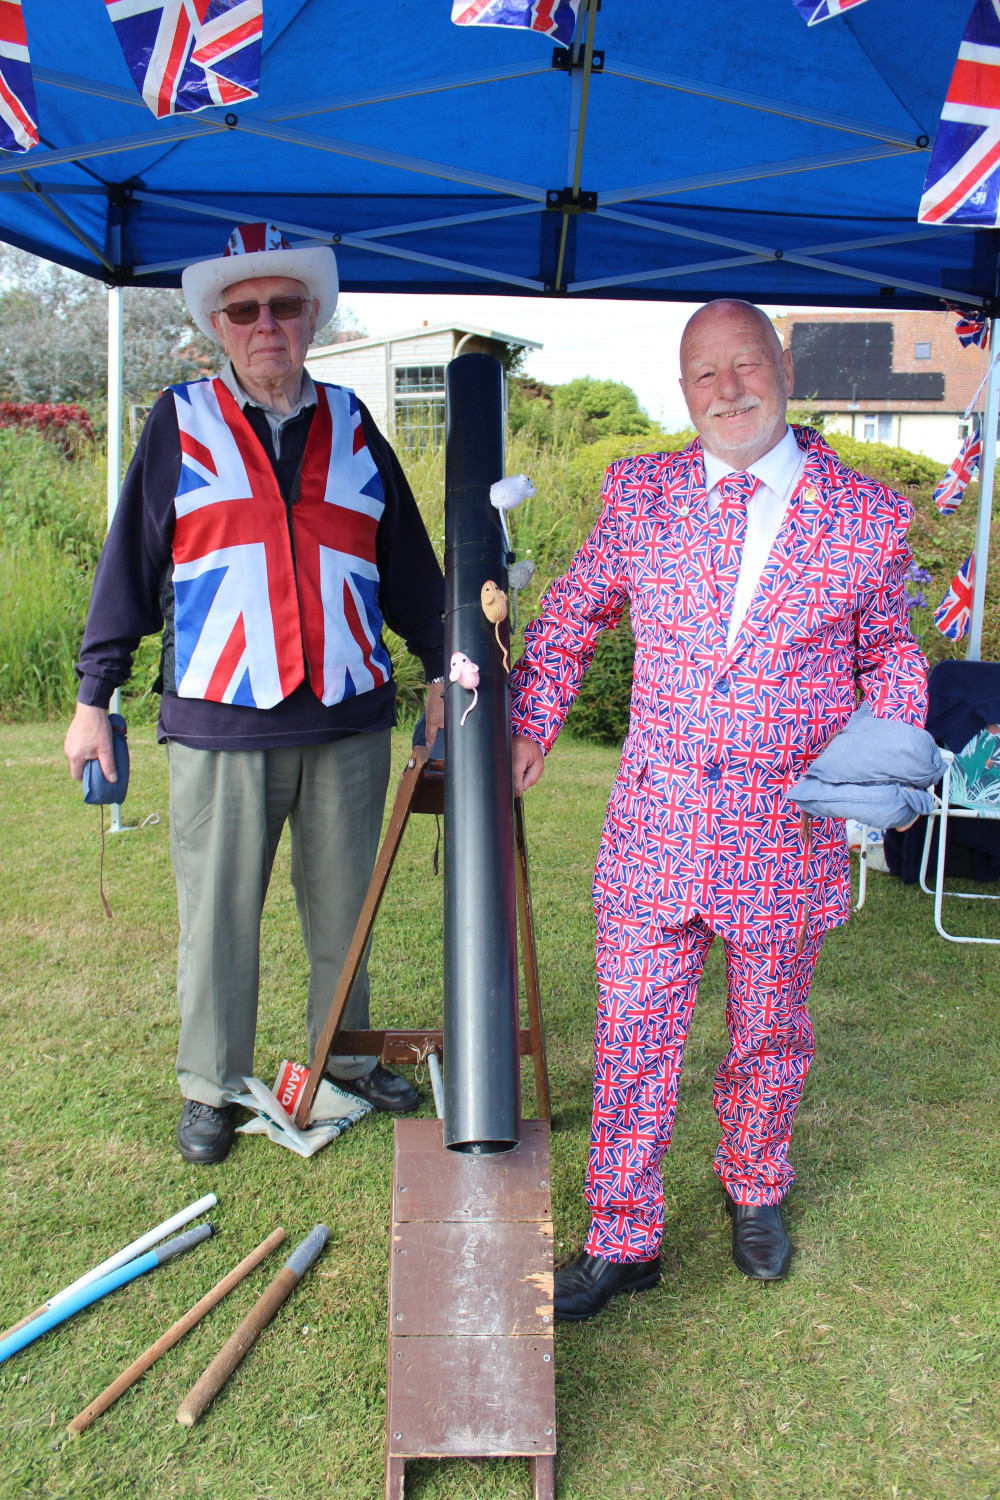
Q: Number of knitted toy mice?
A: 4